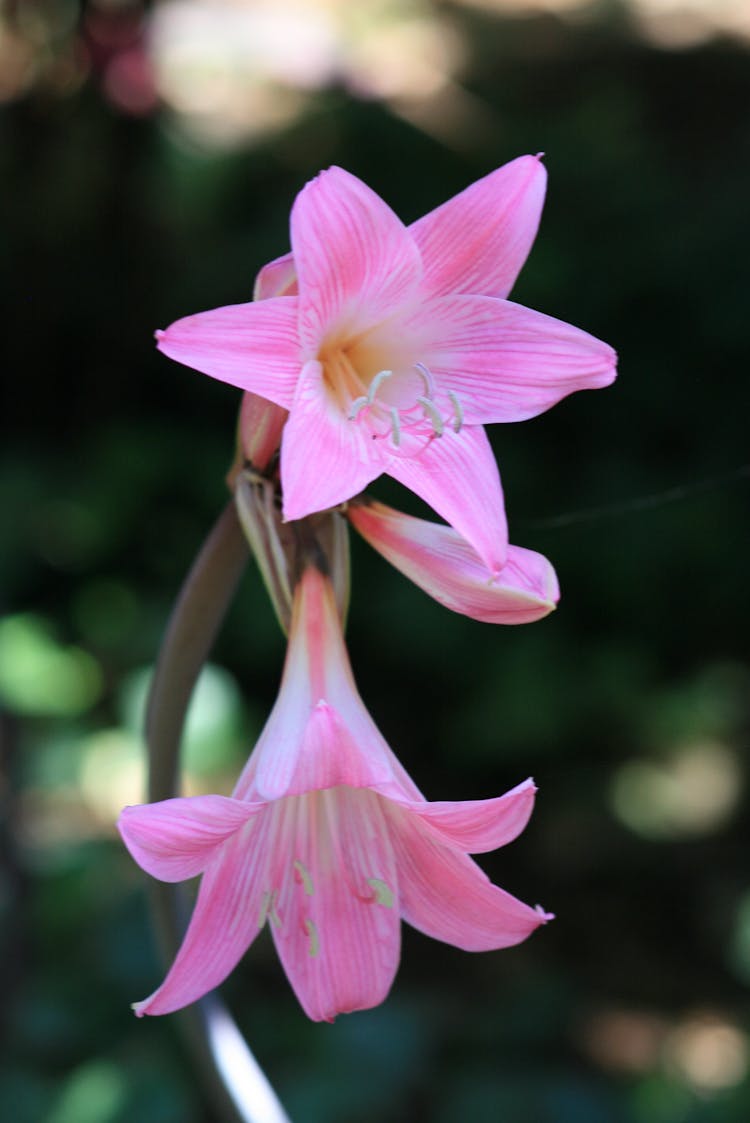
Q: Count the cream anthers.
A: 11